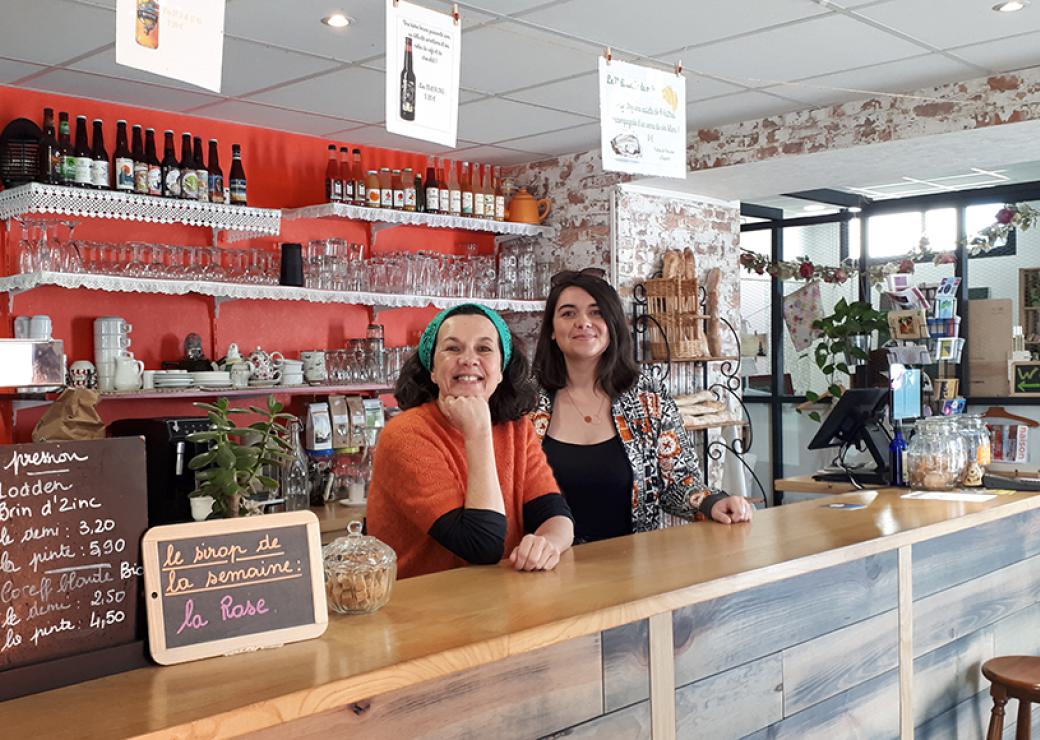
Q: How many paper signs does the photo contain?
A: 3